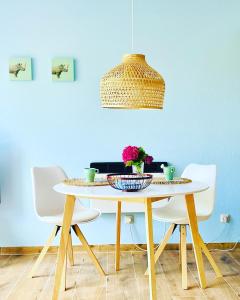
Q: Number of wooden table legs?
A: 4